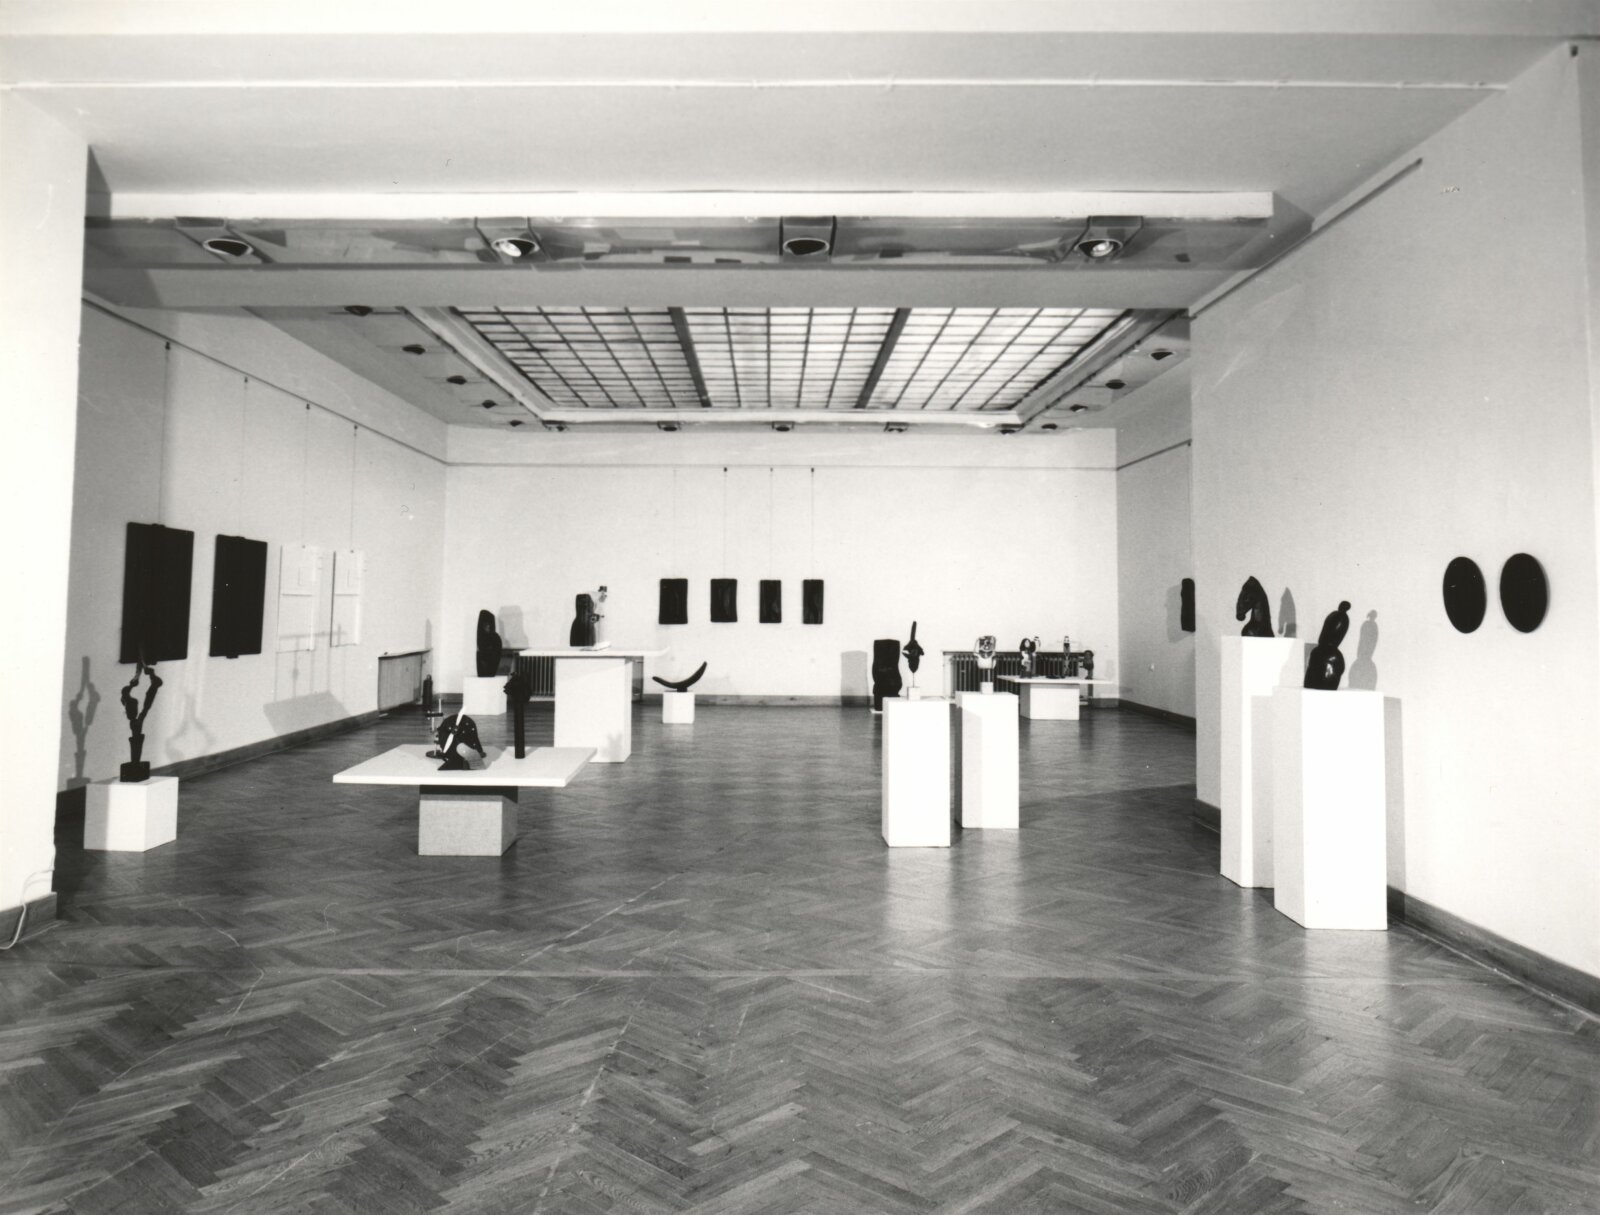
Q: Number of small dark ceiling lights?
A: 14